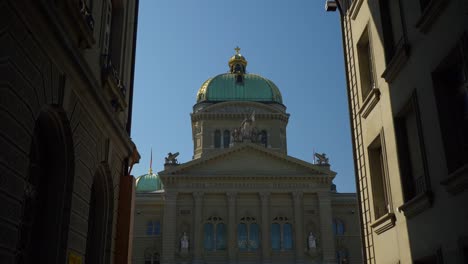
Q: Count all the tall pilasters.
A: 6